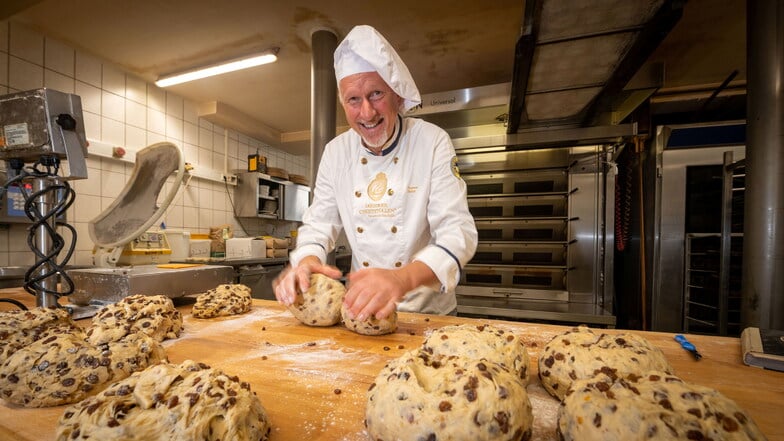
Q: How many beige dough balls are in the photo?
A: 11